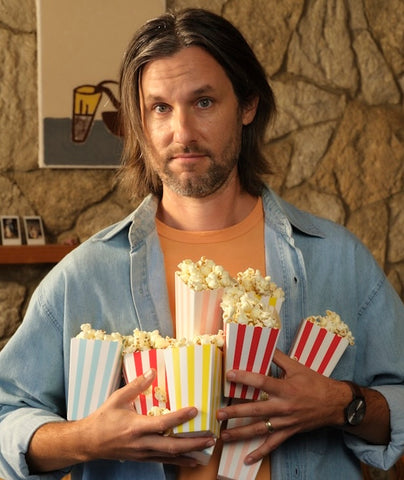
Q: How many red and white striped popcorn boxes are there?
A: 3